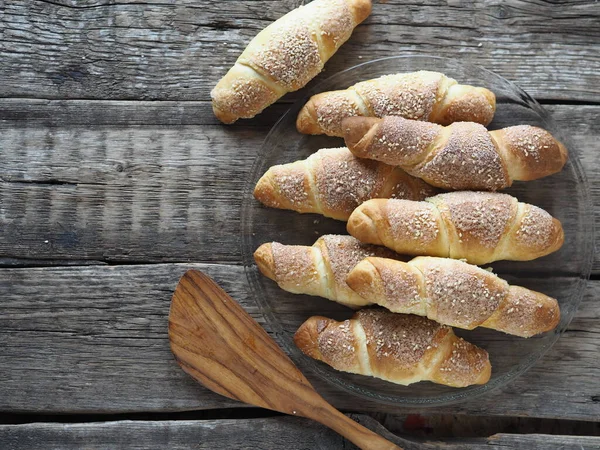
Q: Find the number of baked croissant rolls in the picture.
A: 8